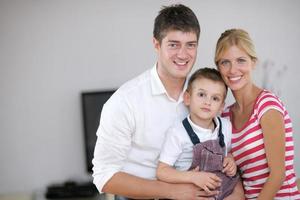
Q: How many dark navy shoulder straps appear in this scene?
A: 2